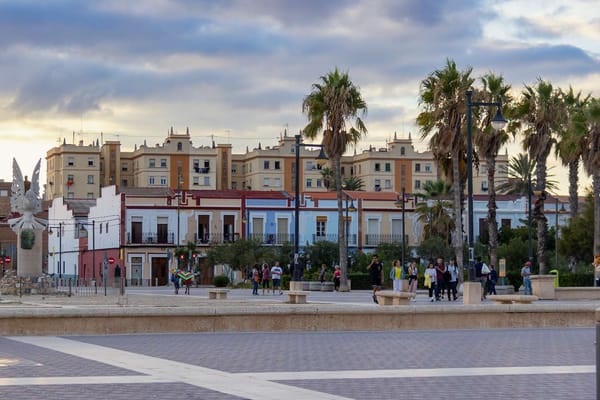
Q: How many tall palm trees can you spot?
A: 6